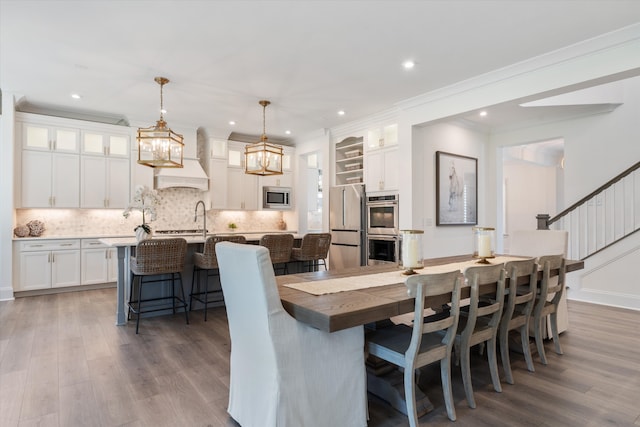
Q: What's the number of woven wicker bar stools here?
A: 4